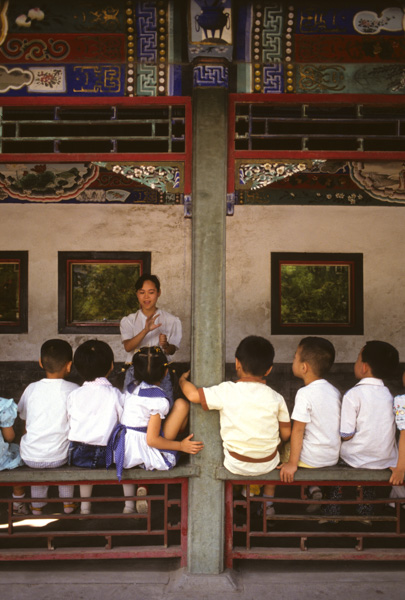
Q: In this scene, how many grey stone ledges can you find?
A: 2